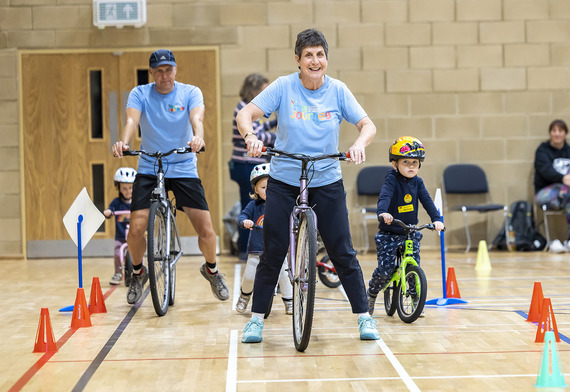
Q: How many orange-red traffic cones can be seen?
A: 6